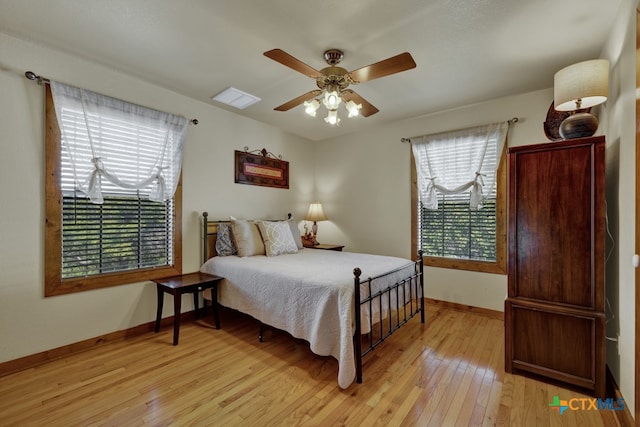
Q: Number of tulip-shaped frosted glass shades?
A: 4